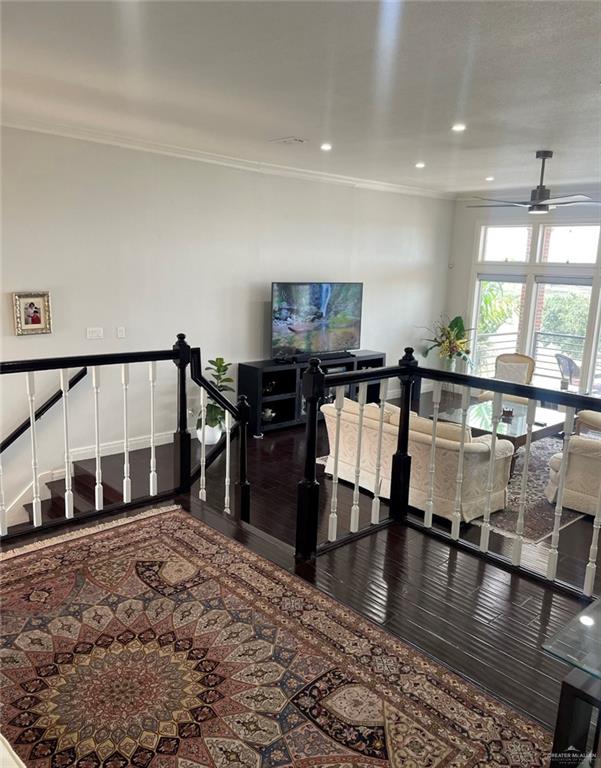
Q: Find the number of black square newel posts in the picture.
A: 4